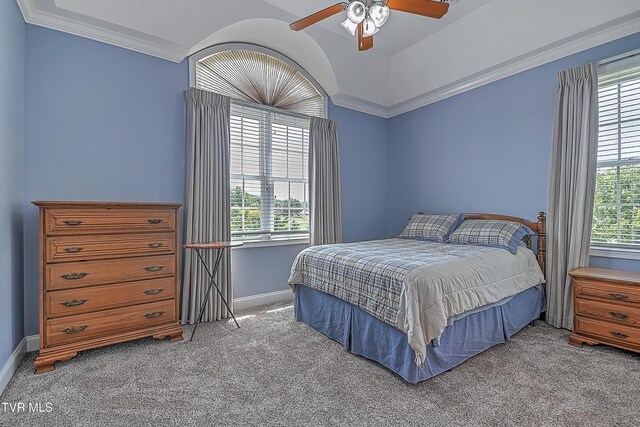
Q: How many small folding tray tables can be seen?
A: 1